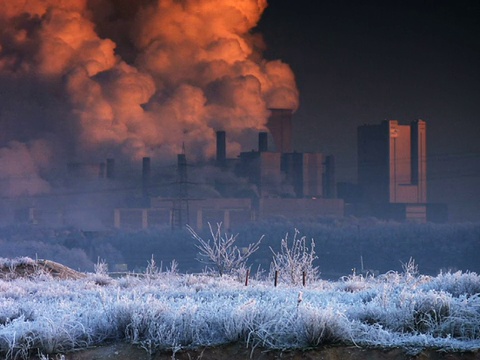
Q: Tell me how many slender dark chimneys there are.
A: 5